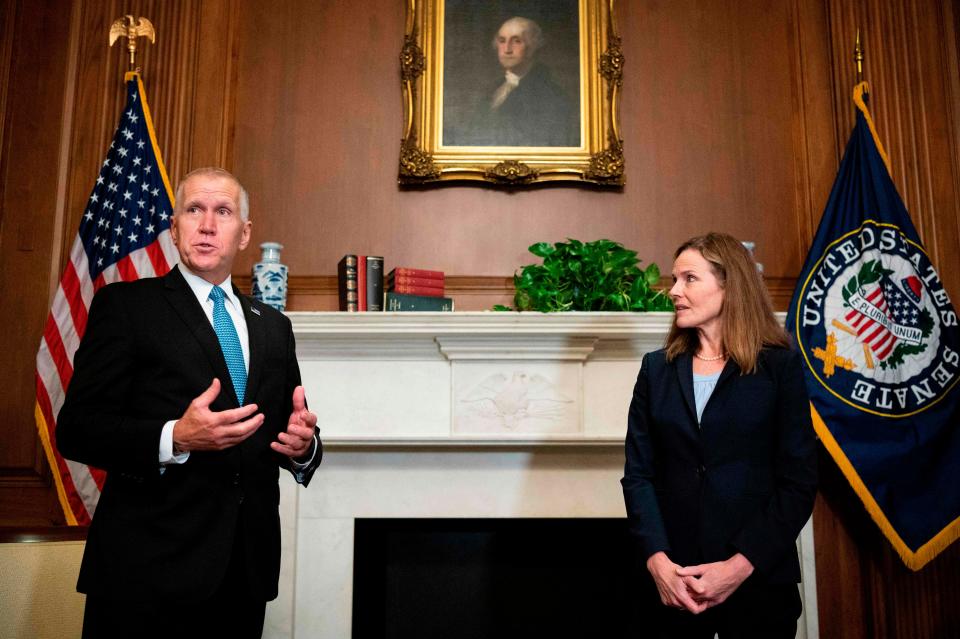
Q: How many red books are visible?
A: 4